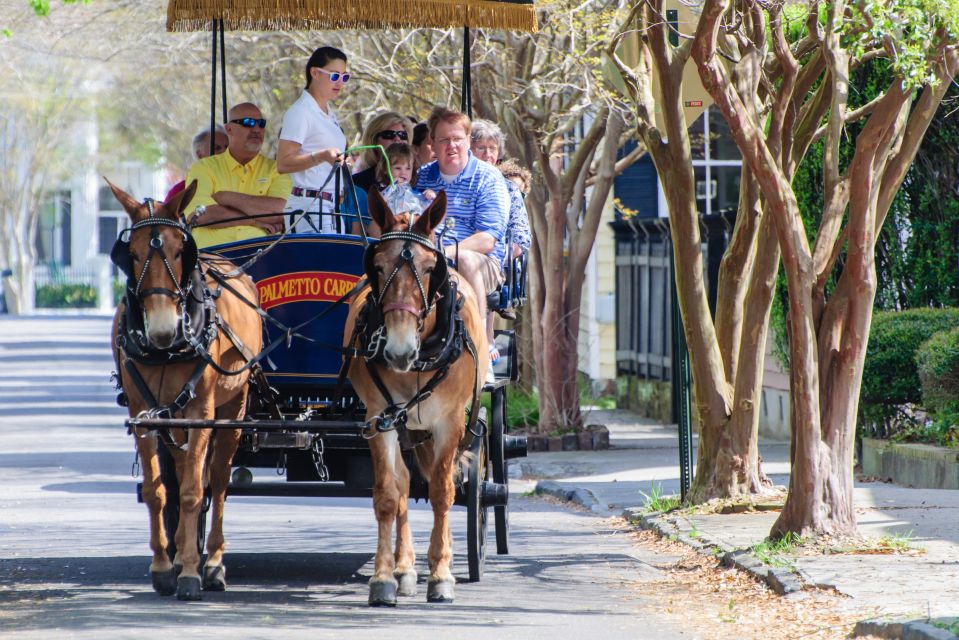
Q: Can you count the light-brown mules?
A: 2